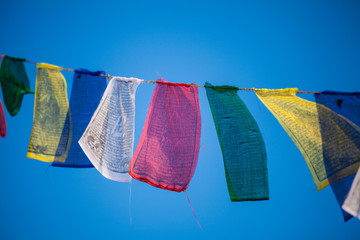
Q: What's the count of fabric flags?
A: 10